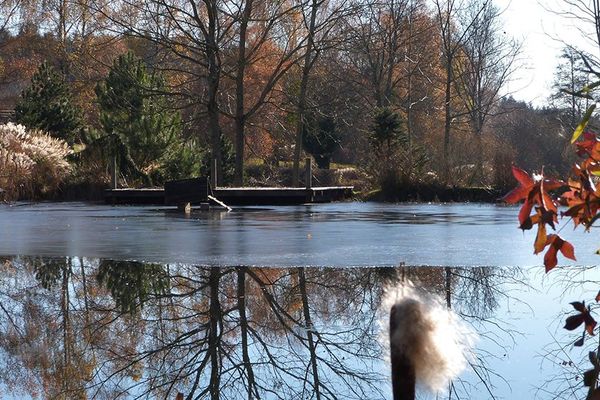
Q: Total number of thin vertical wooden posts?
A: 3